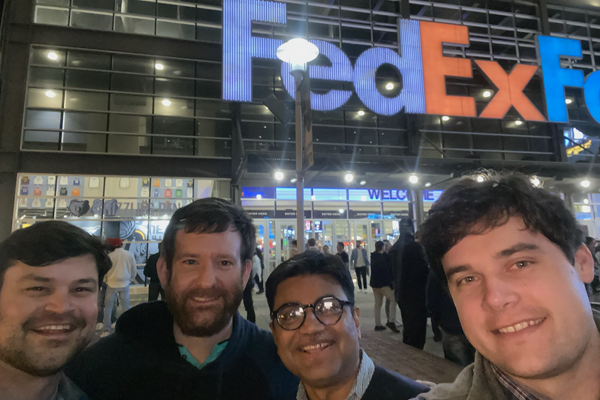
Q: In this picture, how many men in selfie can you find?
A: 4